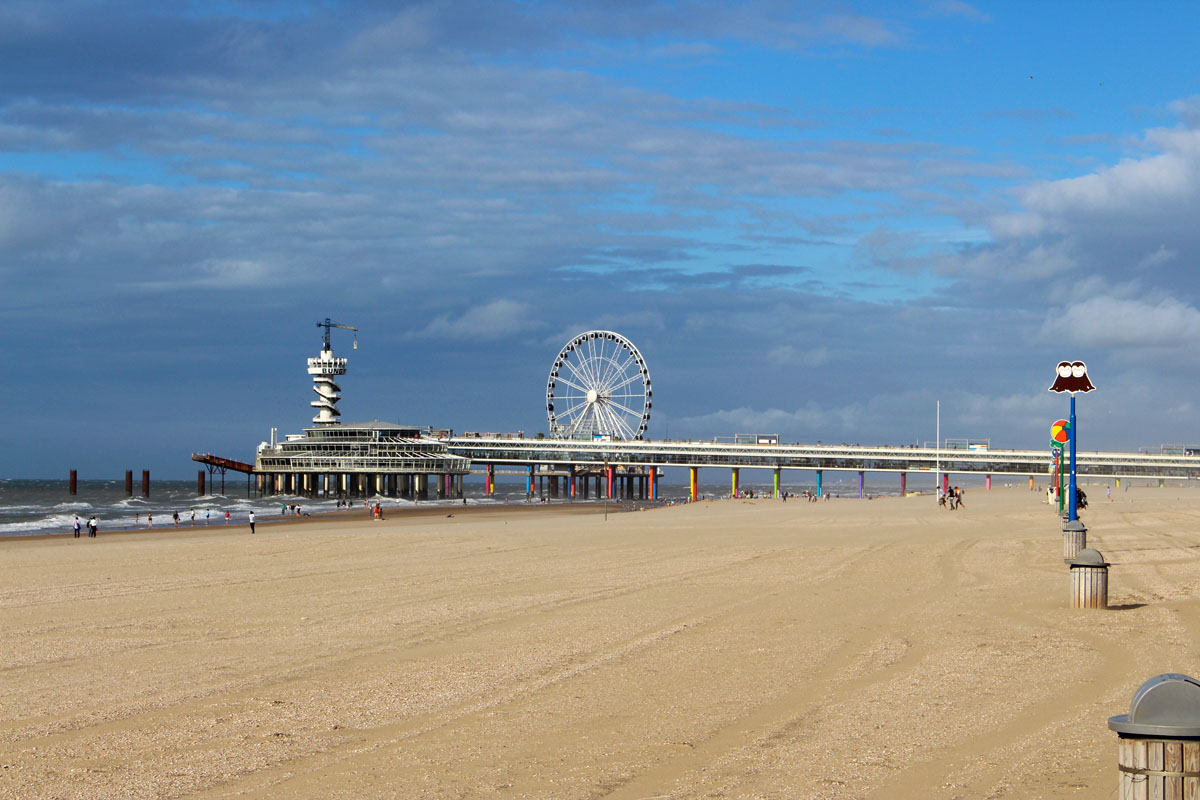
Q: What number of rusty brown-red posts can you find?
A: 4